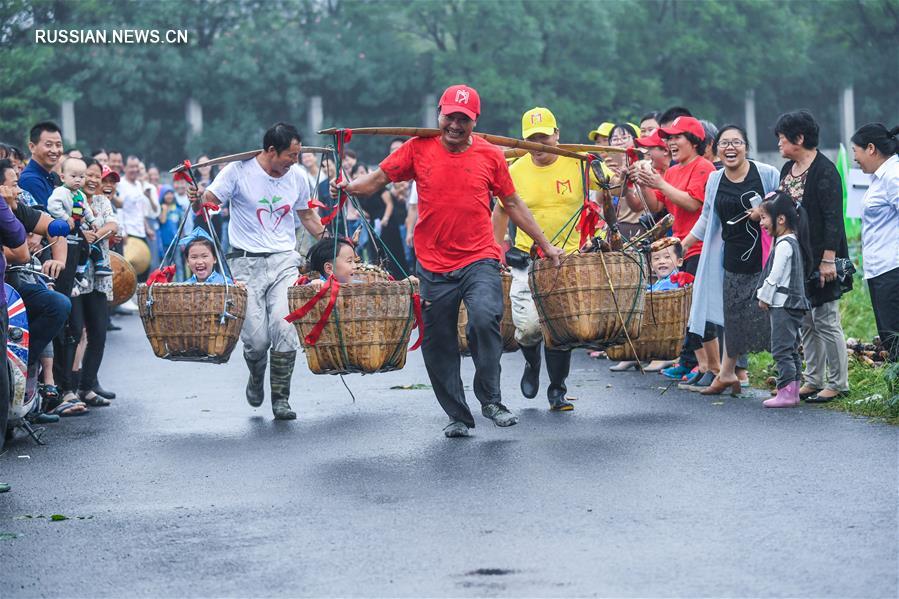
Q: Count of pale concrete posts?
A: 6